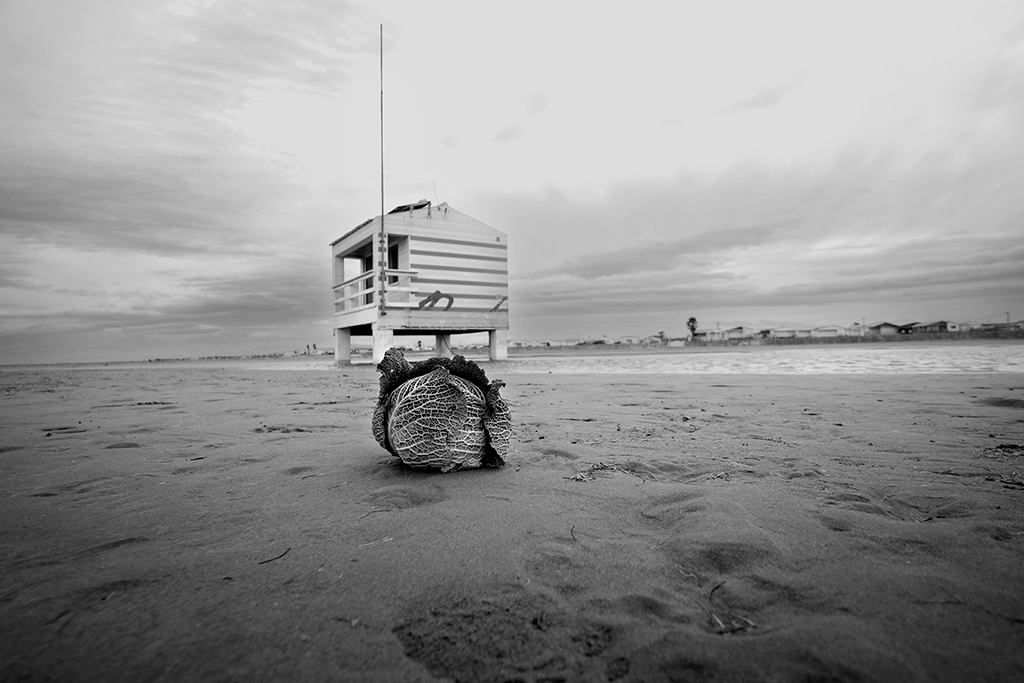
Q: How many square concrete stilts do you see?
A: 4